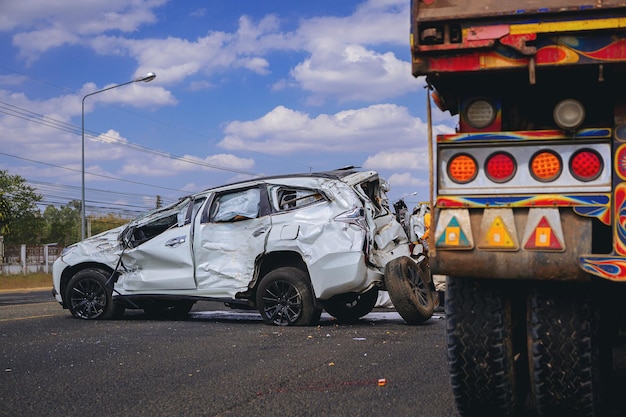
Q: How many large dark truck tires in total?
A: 2